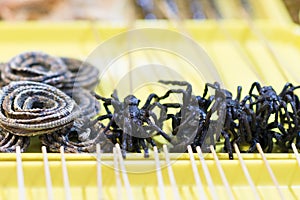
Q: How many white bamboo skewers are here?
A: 14